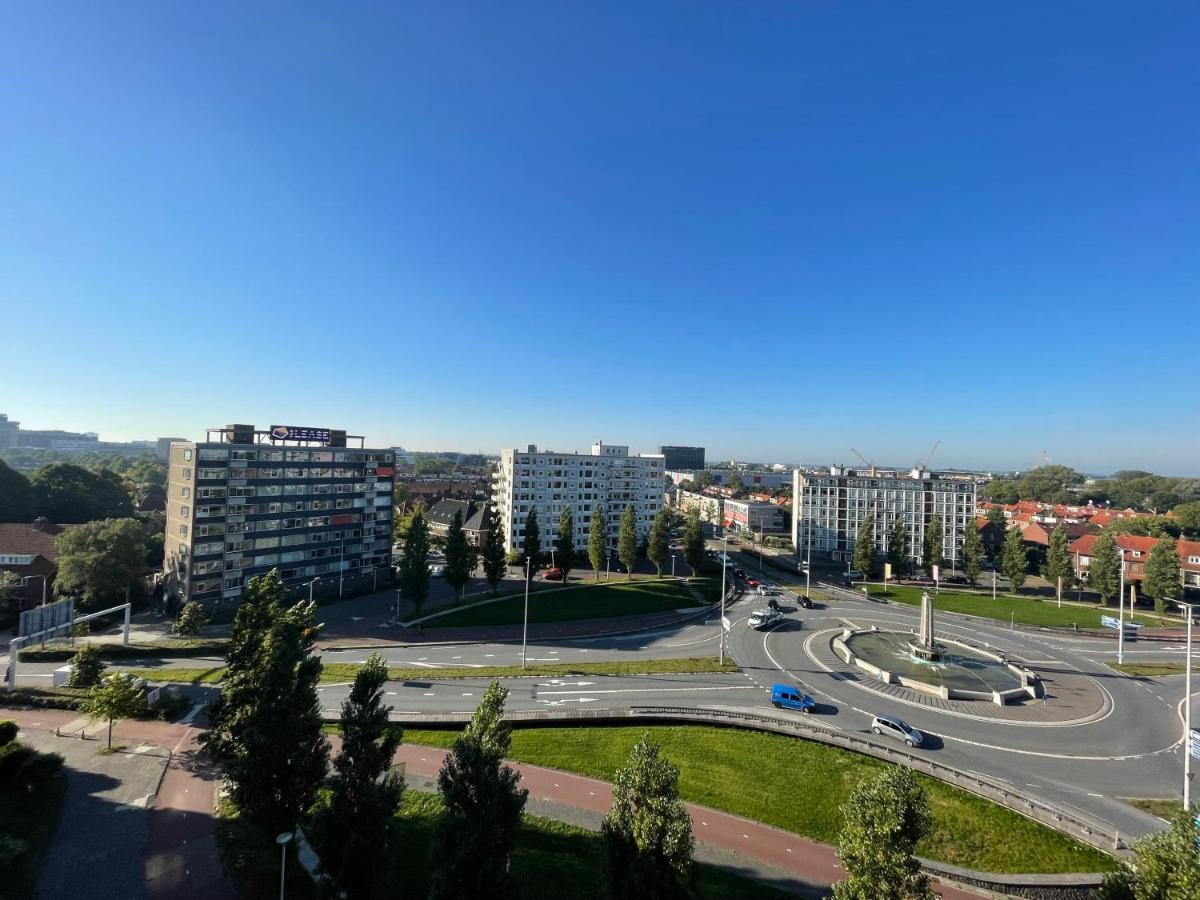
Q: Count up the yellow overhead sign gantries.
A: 0